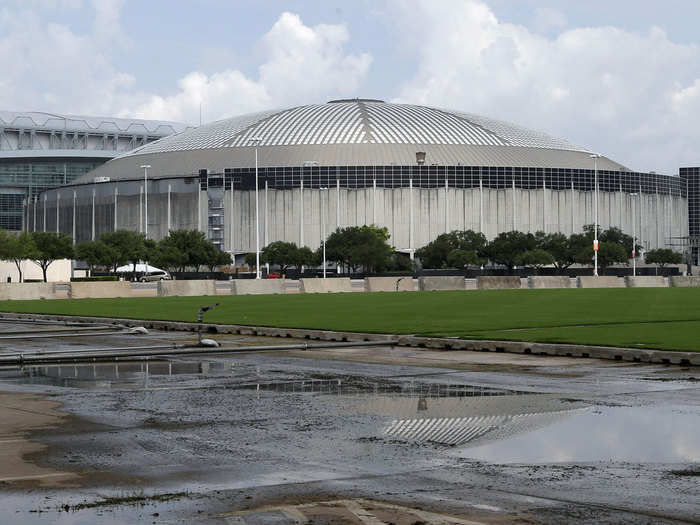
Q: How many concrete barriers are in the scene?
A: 12